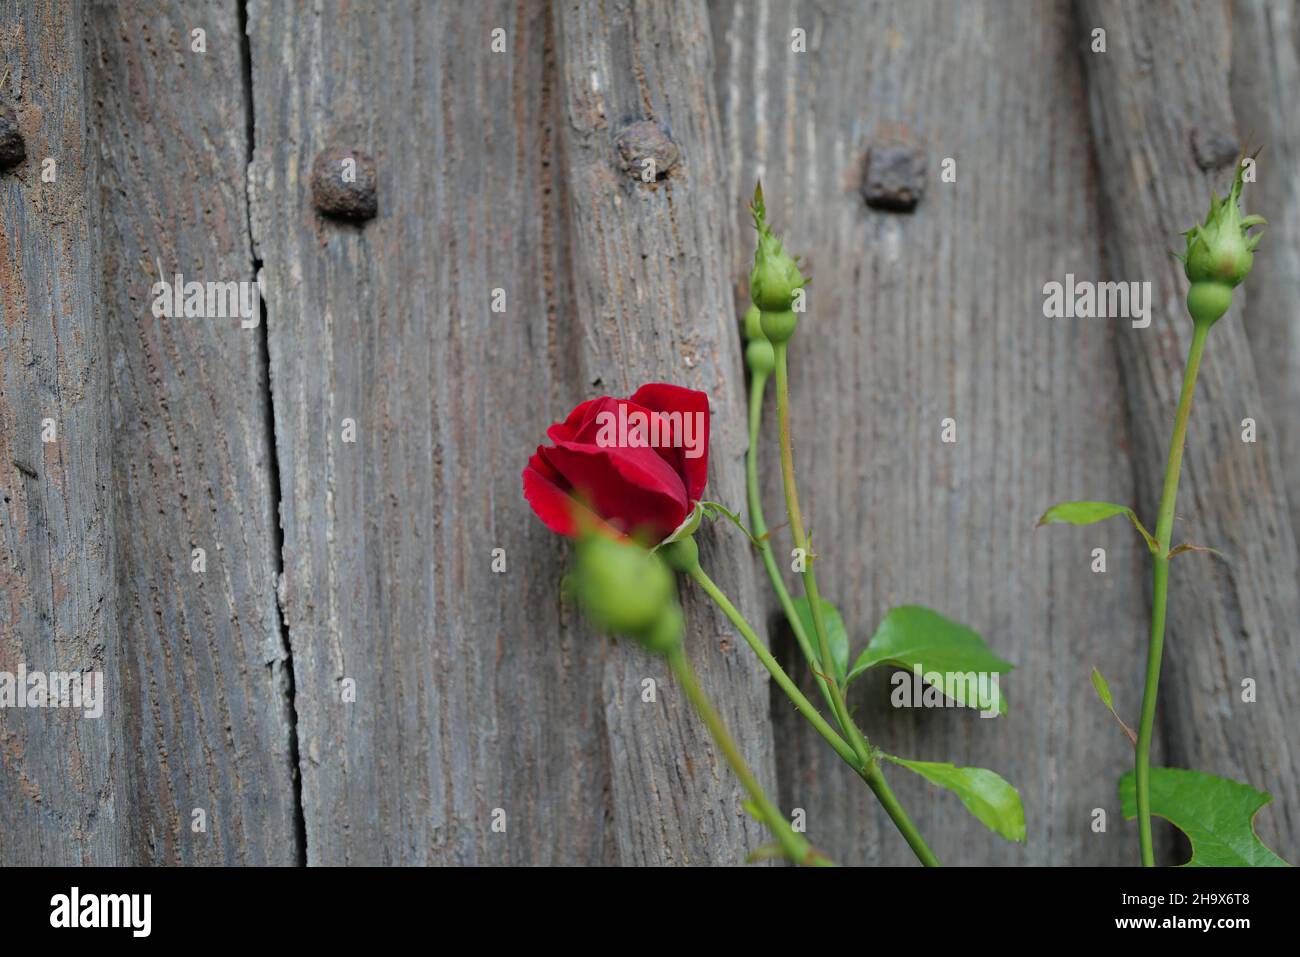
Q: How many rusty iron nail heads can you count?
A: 5